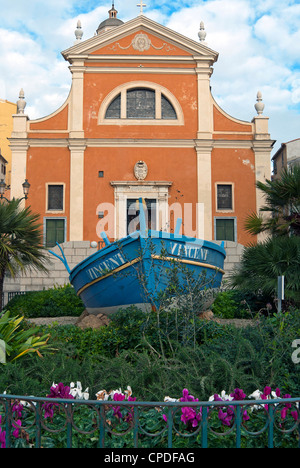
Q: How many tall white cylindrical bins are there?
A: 0